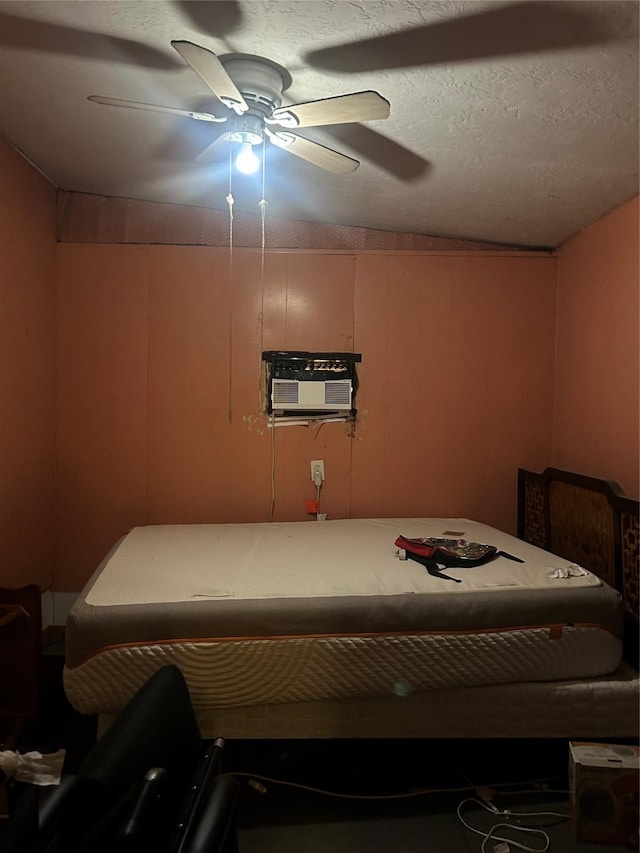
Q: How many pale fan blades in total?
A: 5